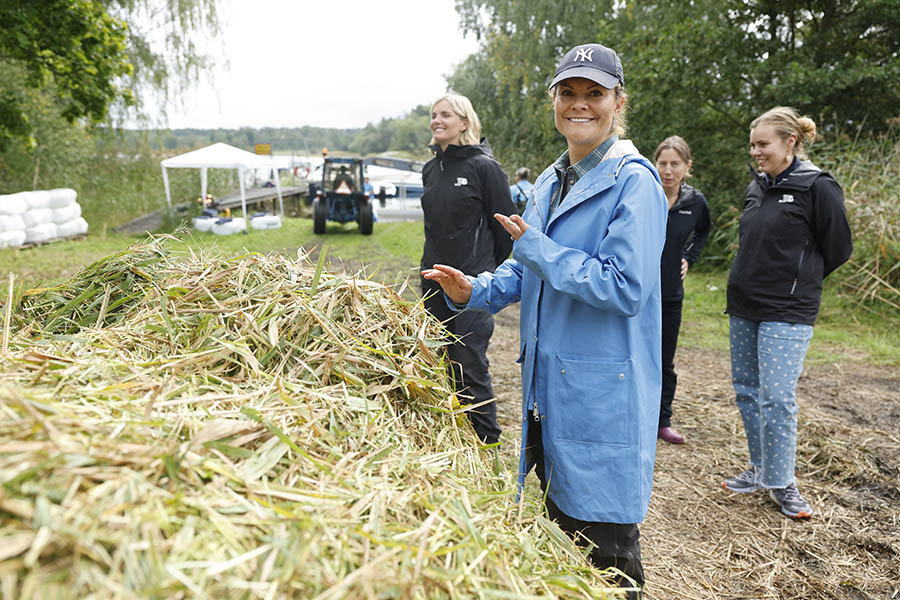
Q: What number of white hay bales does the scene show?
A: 9